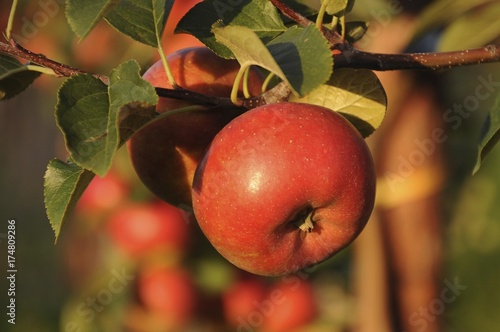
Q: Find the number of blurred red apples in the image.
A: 5